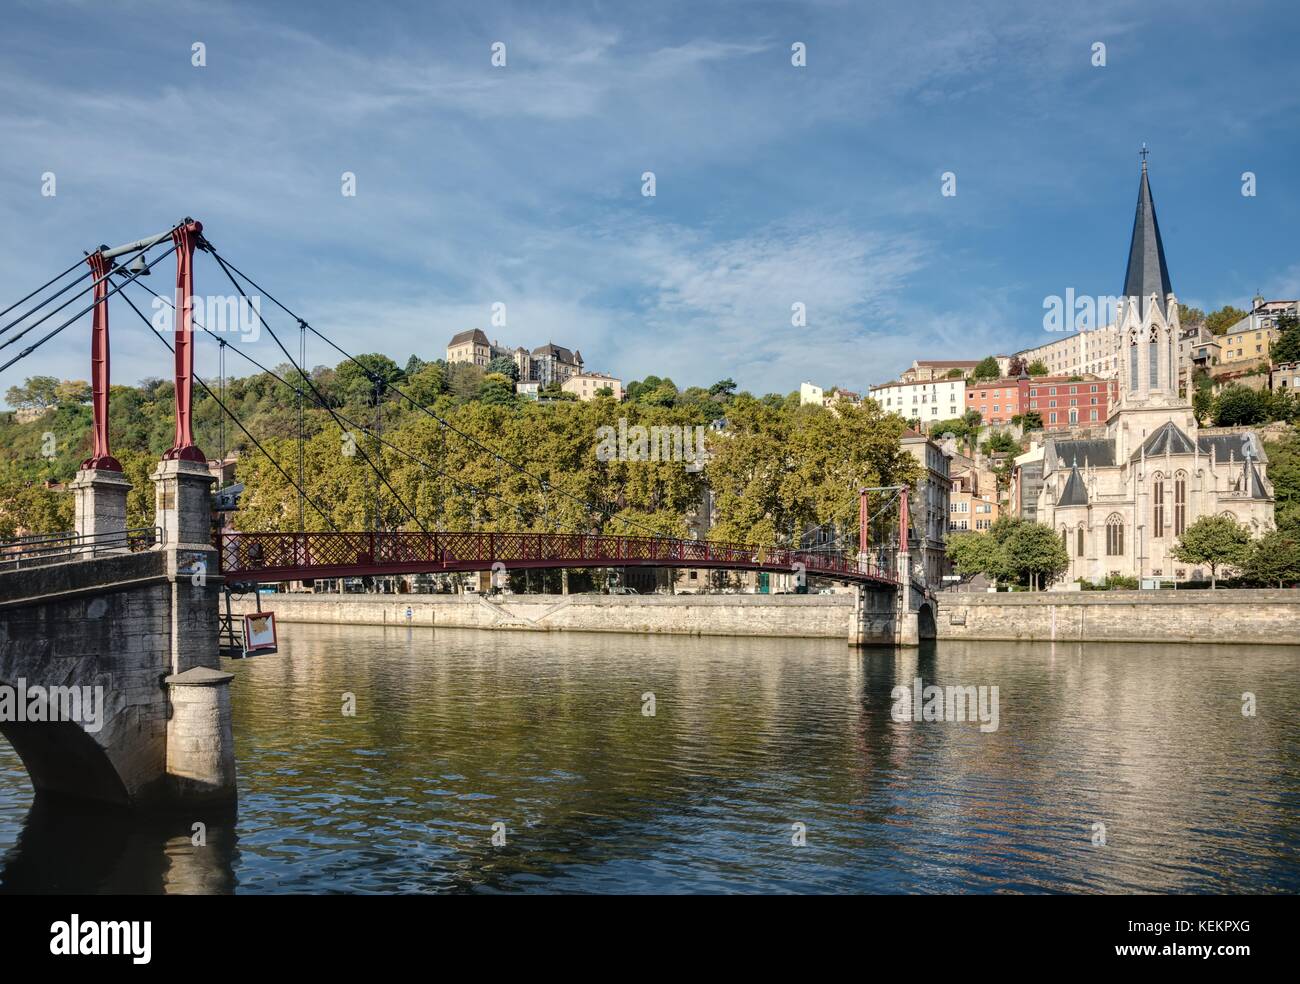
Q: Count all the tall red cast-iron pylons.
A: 4